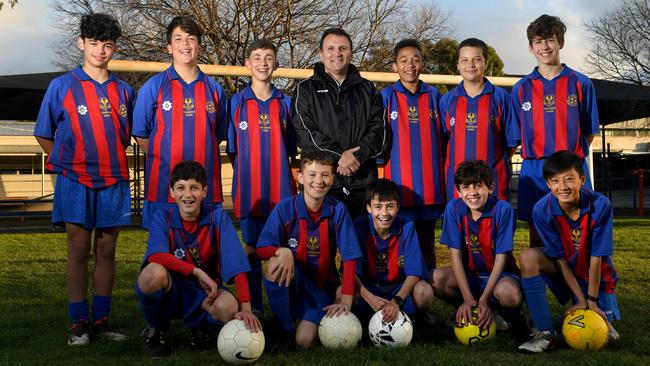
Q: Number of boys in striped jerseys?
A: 11